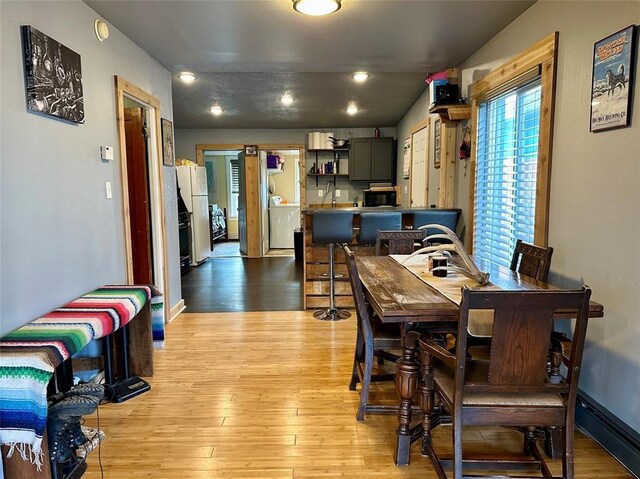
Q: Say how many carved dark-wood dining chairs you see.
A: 4